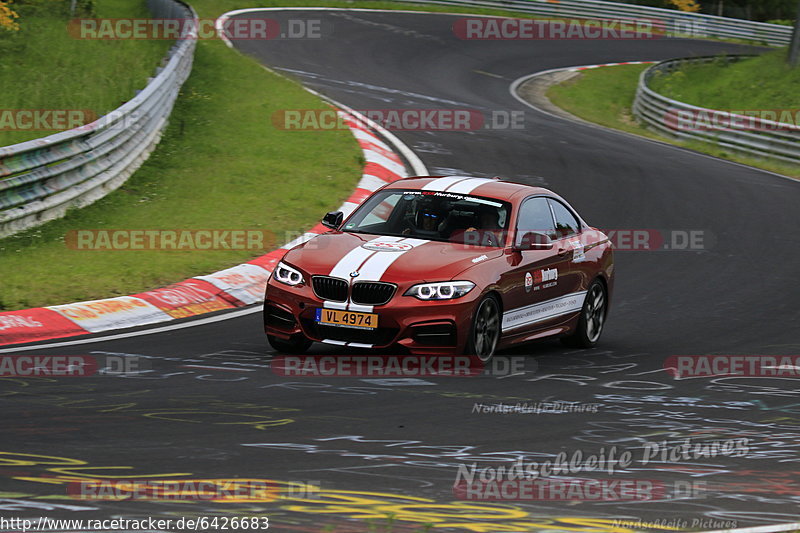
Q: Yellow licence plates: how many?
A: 1